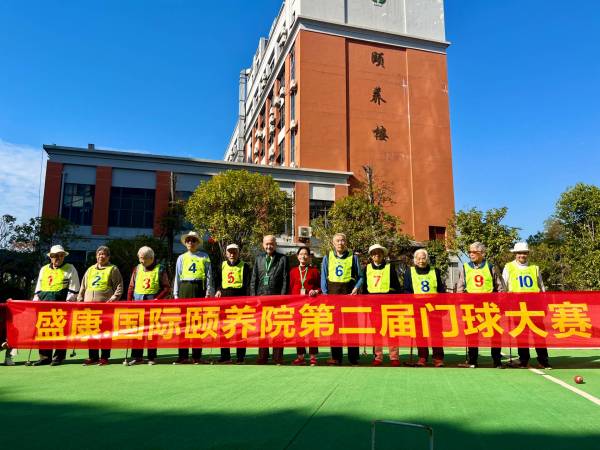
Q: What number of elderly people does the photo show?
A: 11